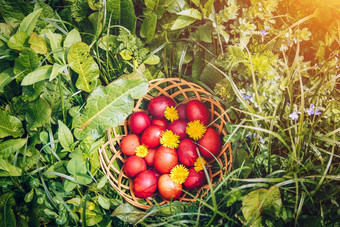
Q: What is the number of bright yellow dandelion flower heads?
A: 6